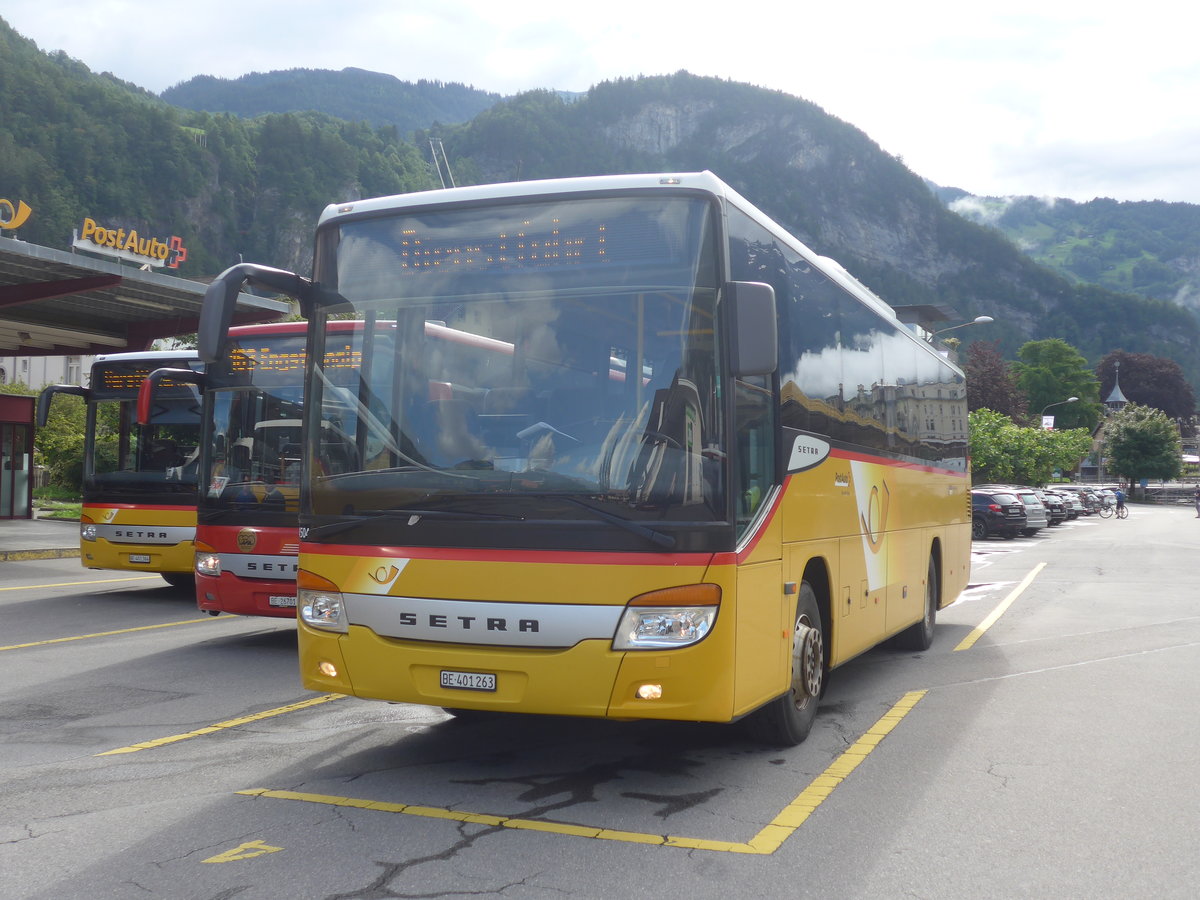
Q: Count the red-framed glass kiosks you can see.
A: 1